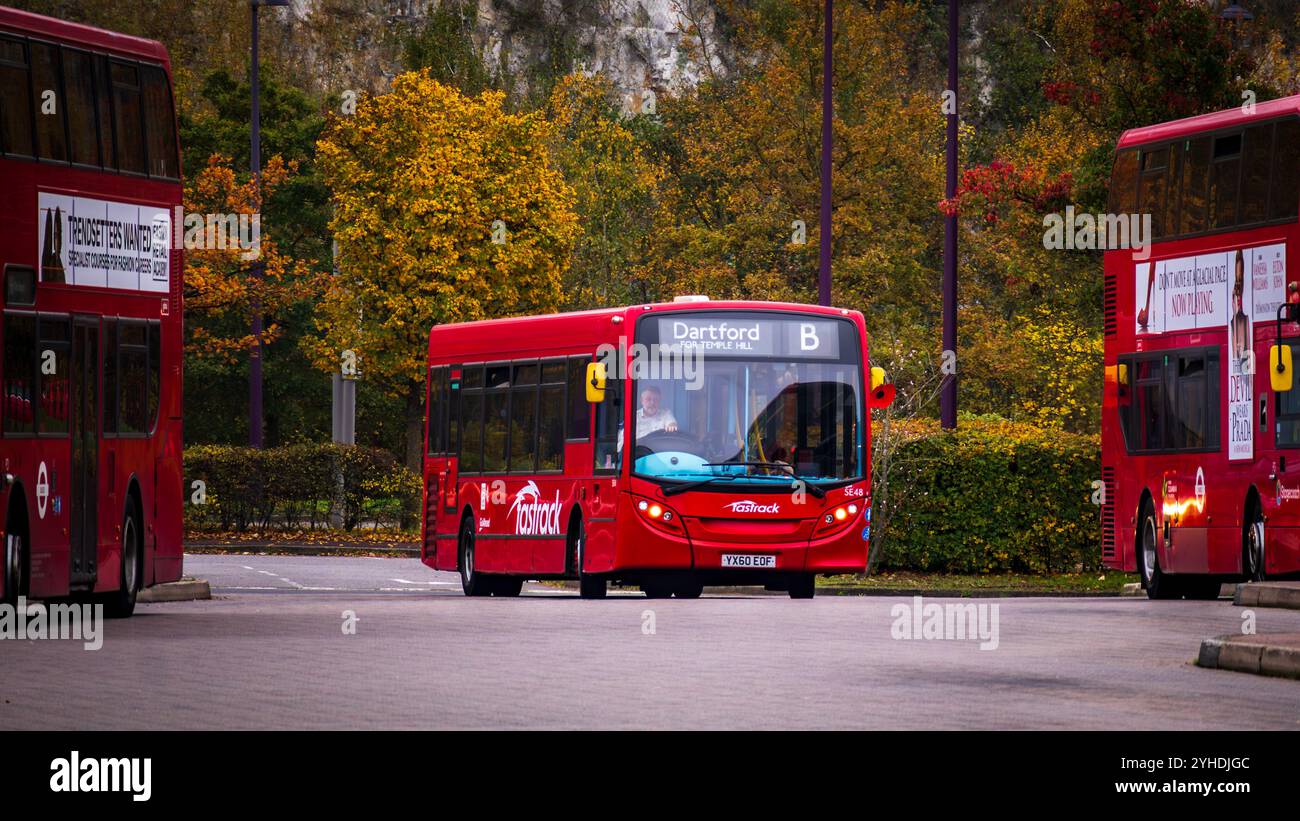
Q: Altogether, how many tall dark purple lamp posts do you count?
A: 3